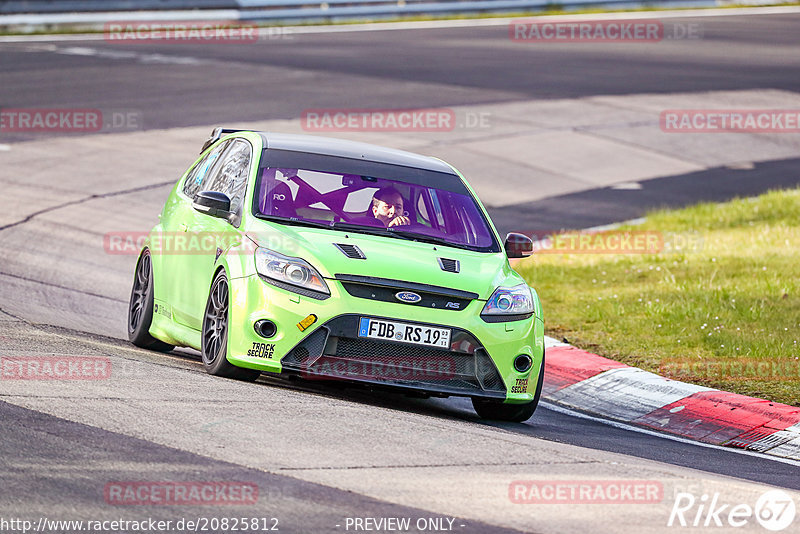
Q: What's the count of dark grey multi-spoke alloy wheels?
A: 2